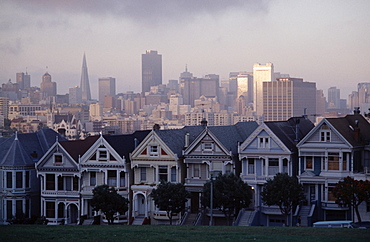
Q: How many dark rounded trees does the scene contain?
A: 5